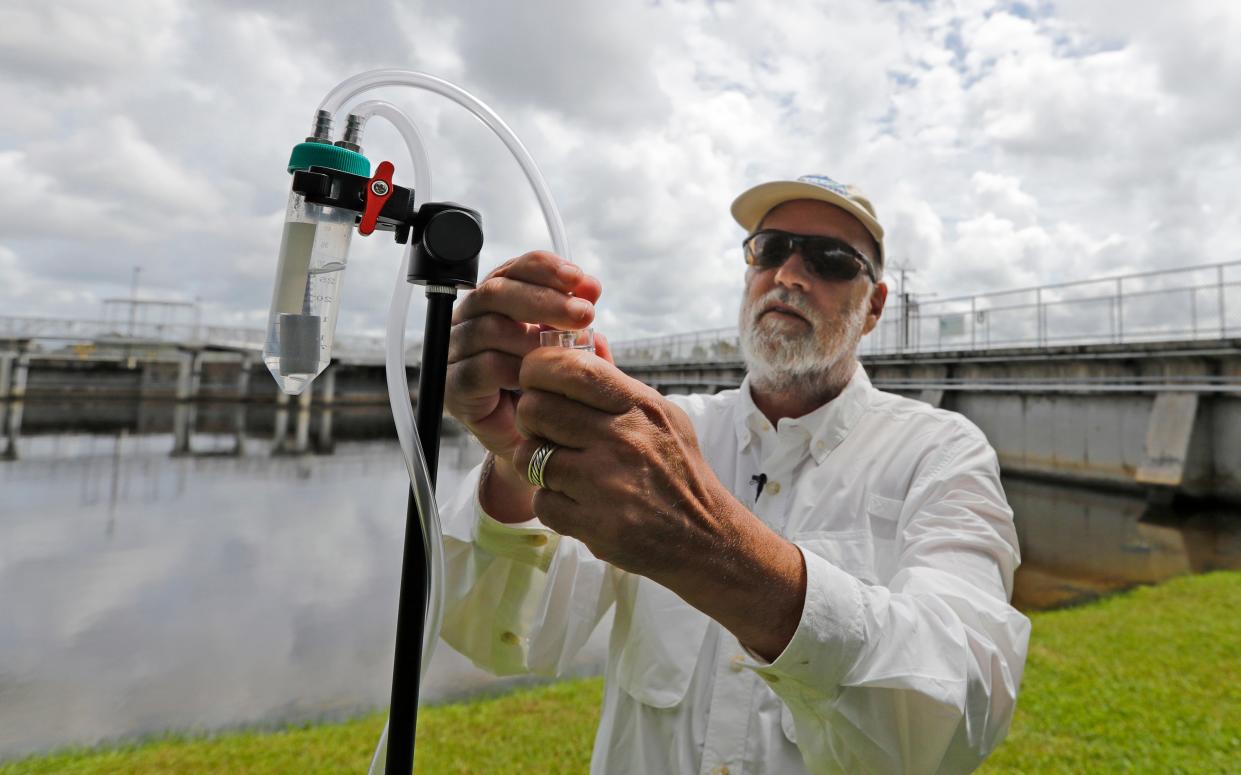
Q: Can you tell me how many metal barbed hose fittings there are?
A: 2